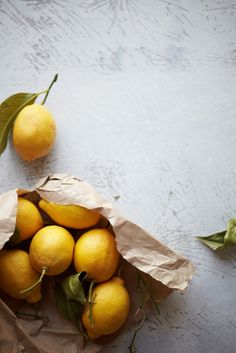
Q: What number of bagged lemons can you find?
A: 6